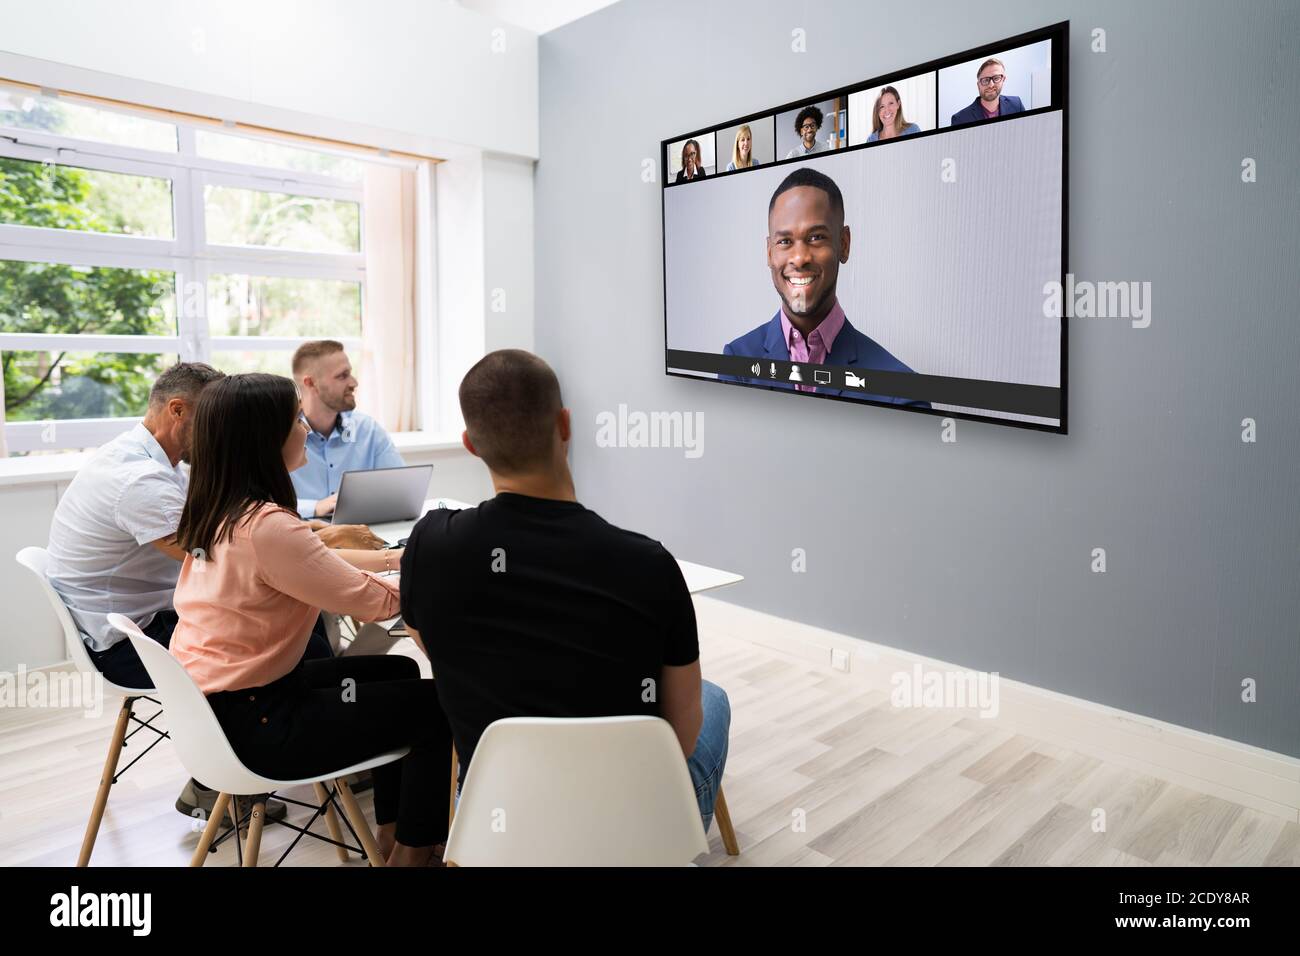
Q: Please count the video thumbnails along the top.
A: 5